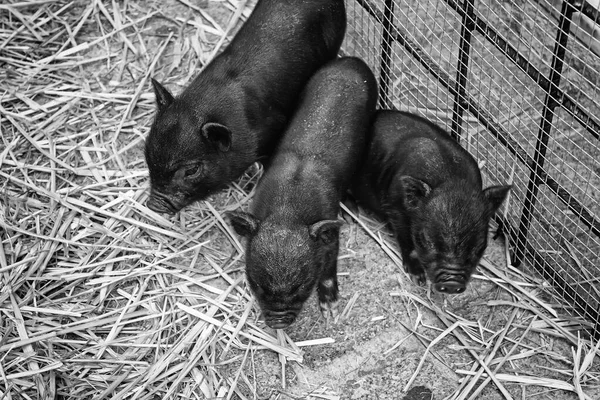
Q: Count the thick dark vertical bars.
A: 3